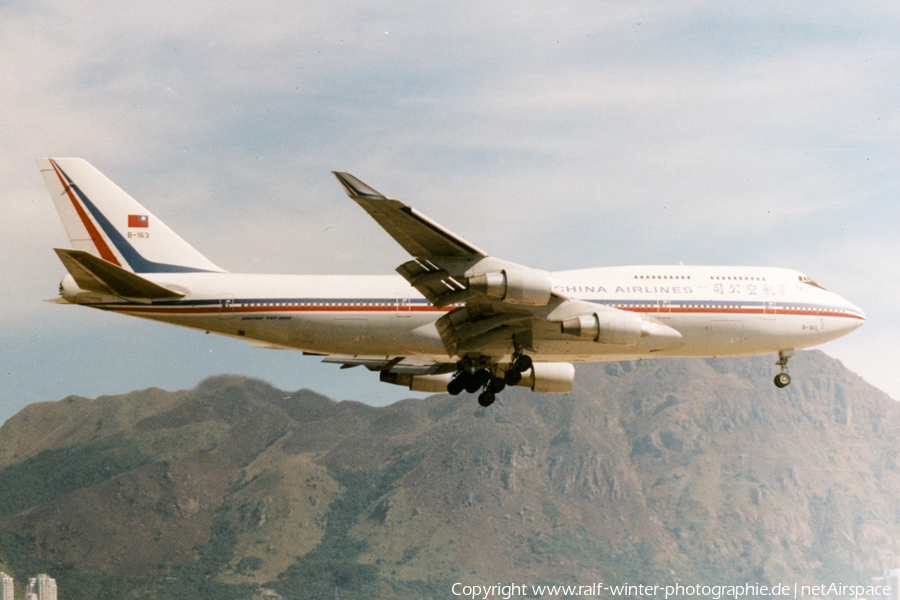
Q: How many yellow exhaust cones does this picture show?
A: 0